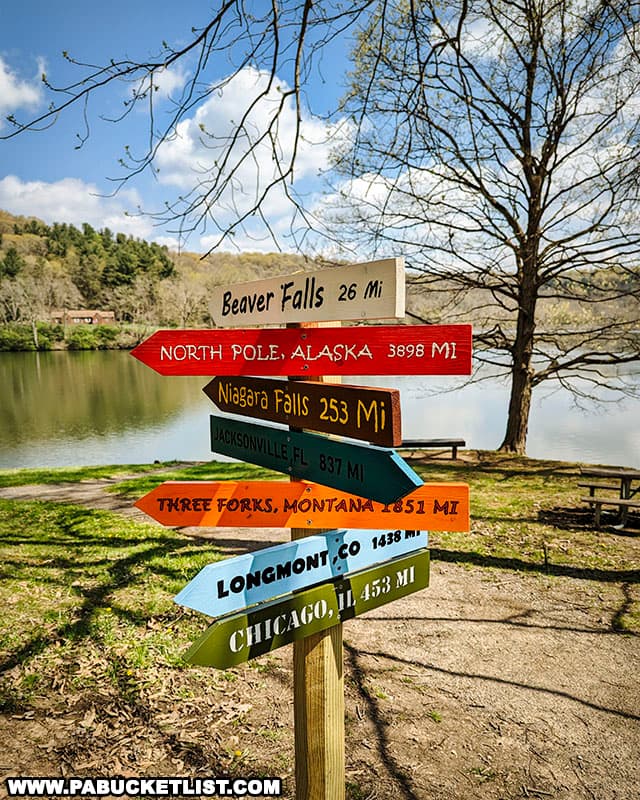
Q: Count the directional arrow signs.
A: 7